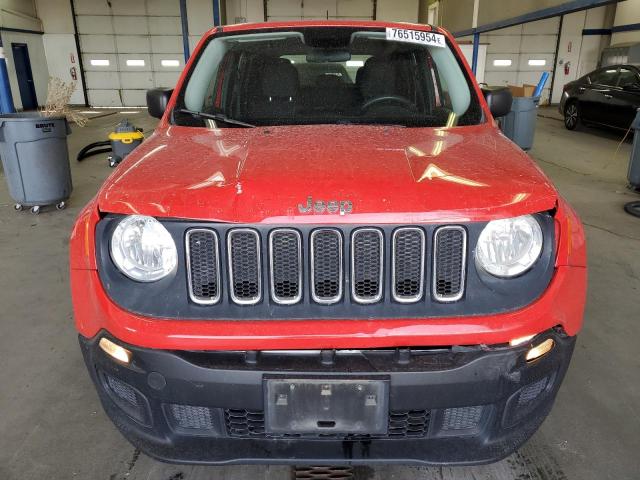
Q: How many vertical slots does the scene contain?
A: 7